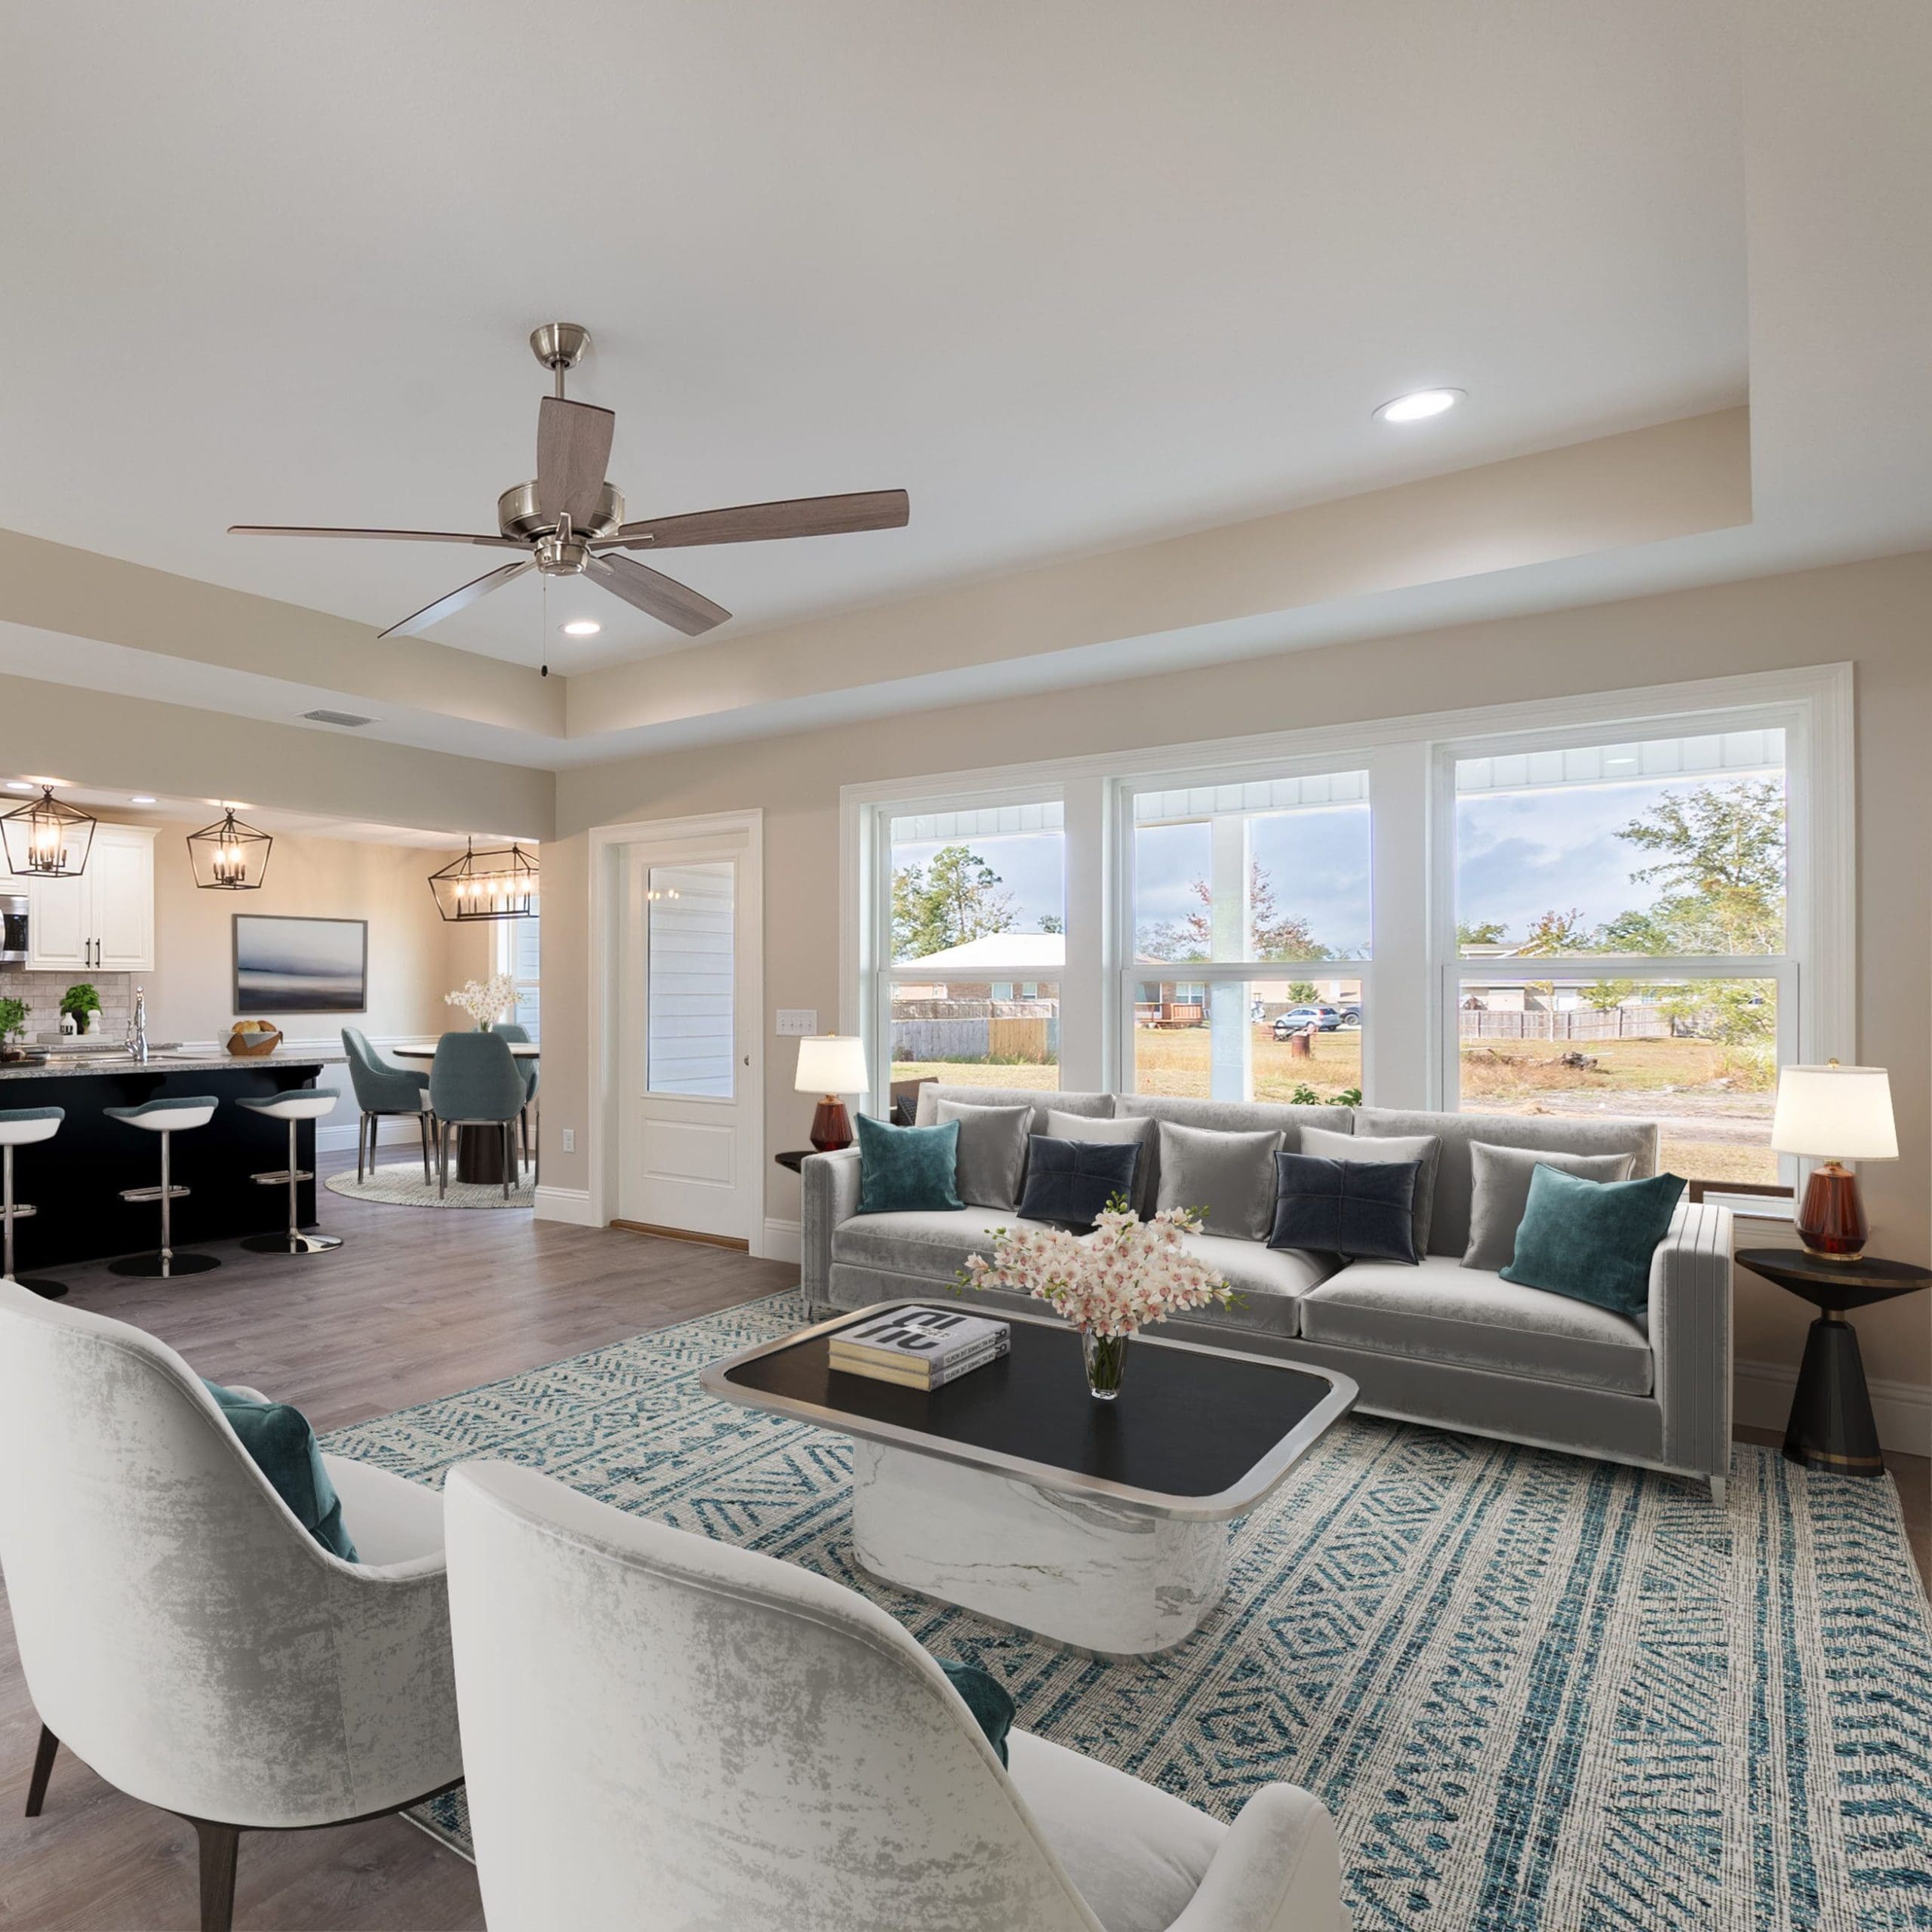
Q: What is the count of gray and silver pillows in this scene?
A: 5